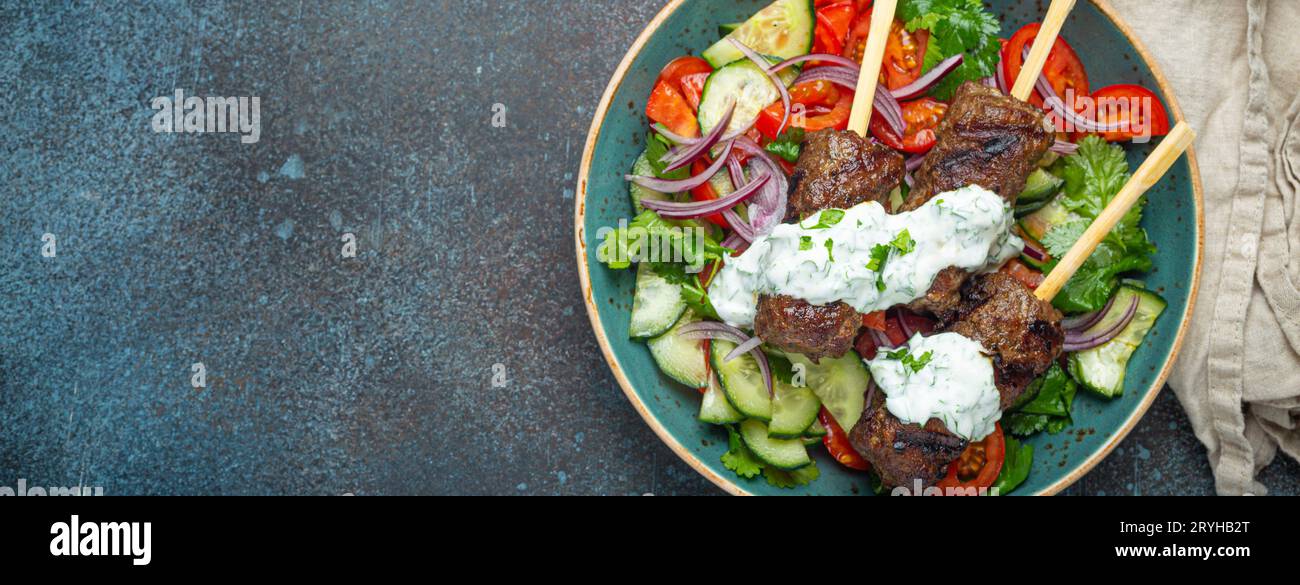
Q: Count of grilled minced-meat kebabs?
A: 3